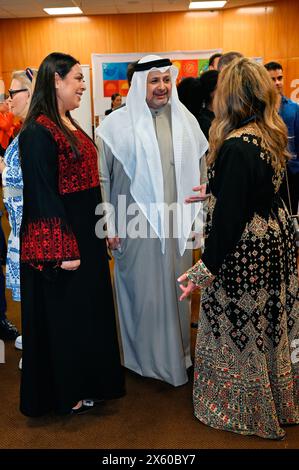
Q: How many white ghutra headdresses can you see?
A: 1